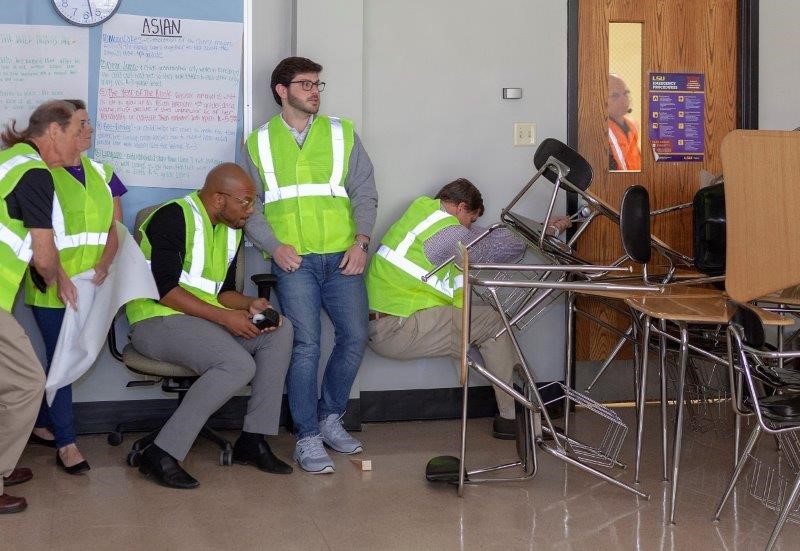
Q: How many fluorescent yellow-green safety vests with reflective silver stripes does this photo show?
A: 5